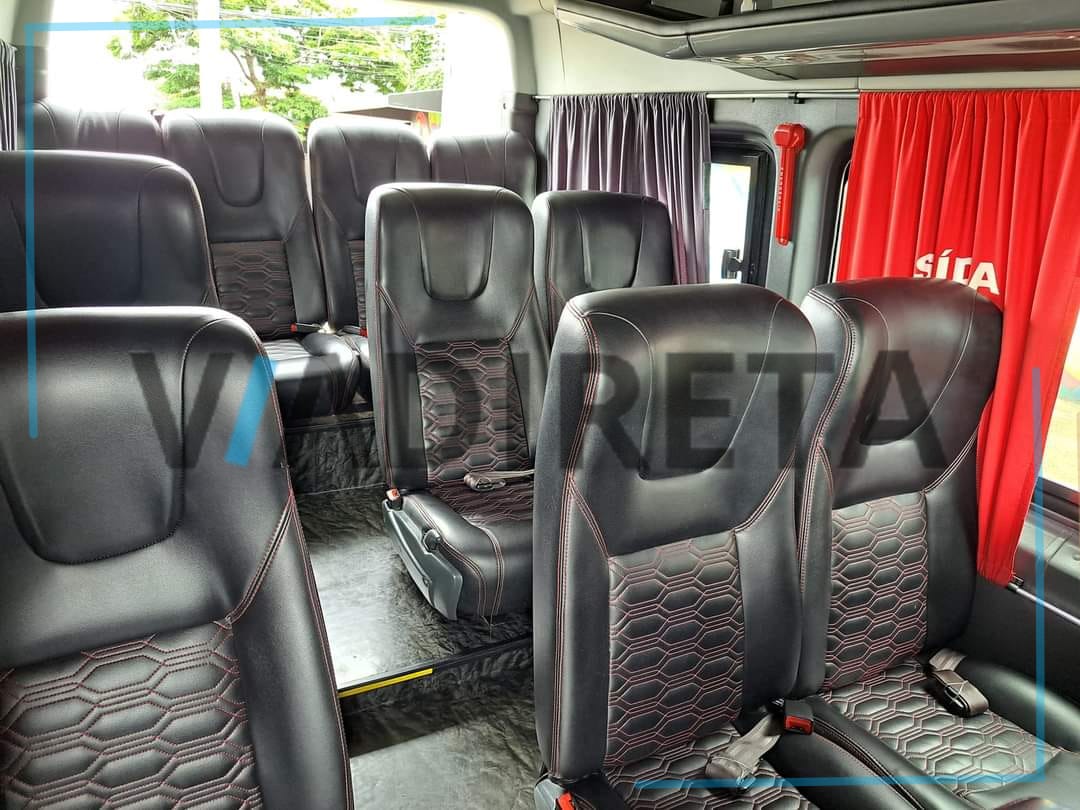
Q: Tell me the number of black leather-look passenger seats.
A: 10